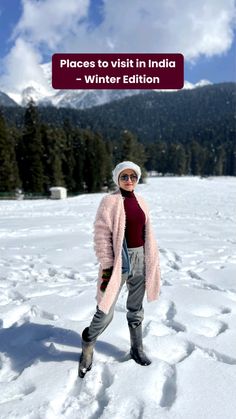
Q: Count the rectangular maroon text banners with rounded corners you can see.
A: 1